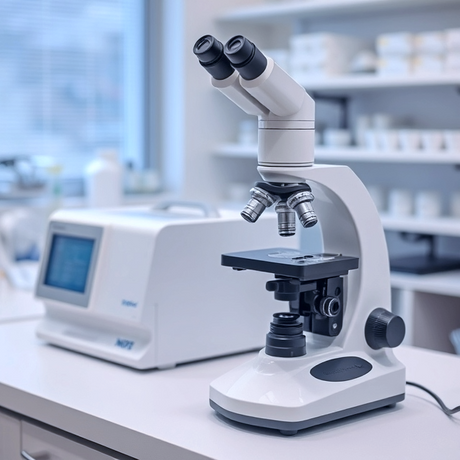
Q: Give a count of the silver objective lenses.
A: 3